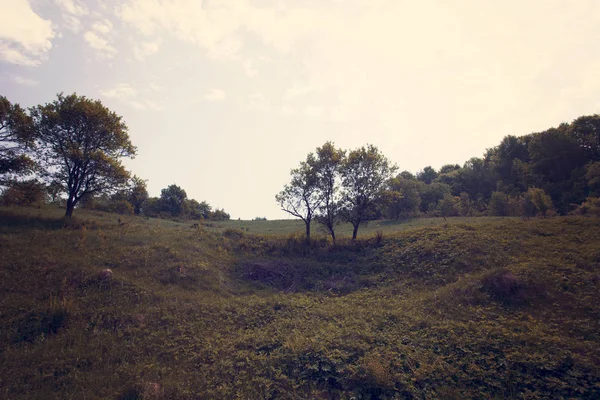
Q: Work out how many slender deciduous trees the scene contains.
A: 3